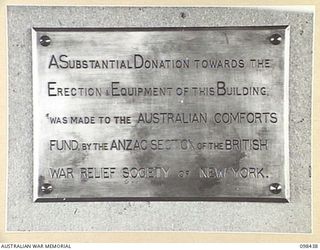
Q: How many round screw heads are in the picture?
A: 4